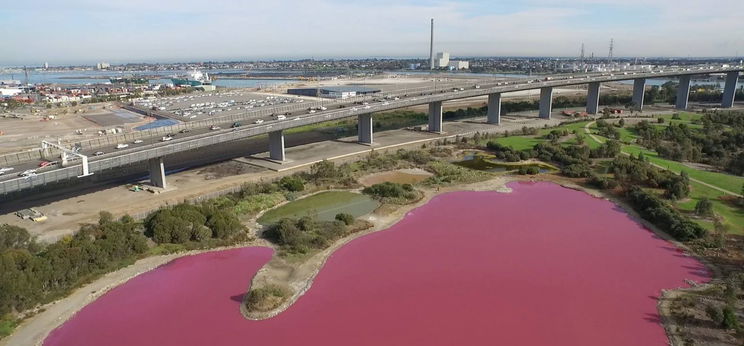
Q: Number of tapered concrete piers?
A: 10